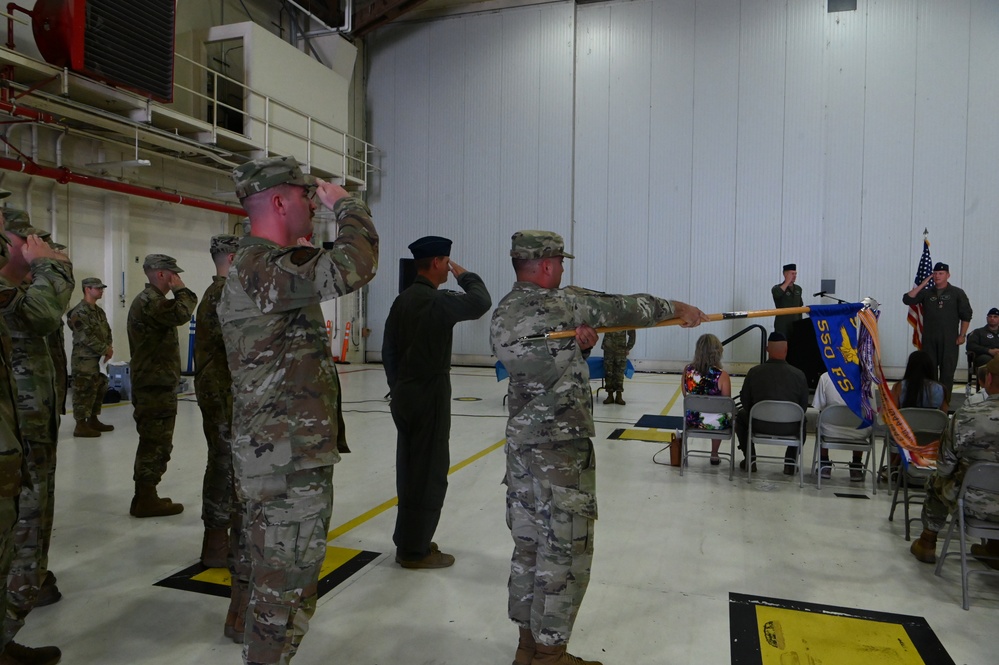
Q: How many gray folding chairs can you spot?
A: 6